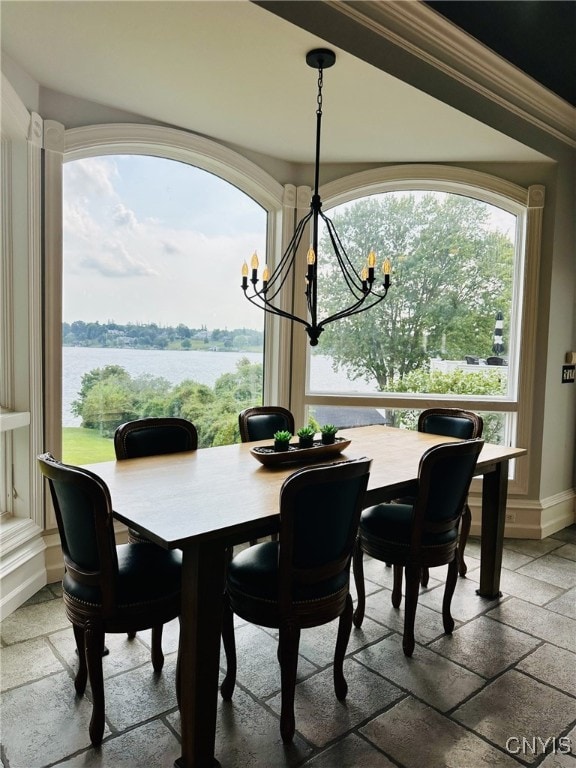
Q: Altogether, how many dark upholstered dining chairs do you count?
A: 6